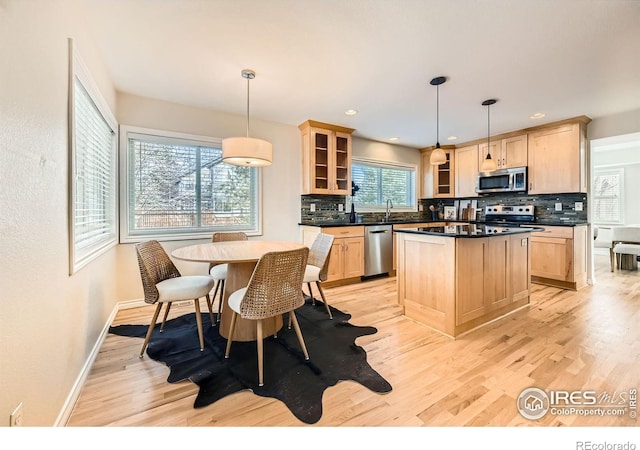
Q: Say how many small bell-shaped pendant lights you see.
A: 2